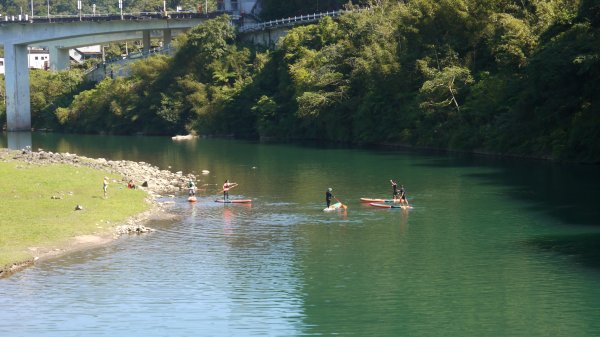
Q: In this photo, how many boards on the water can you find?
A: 5